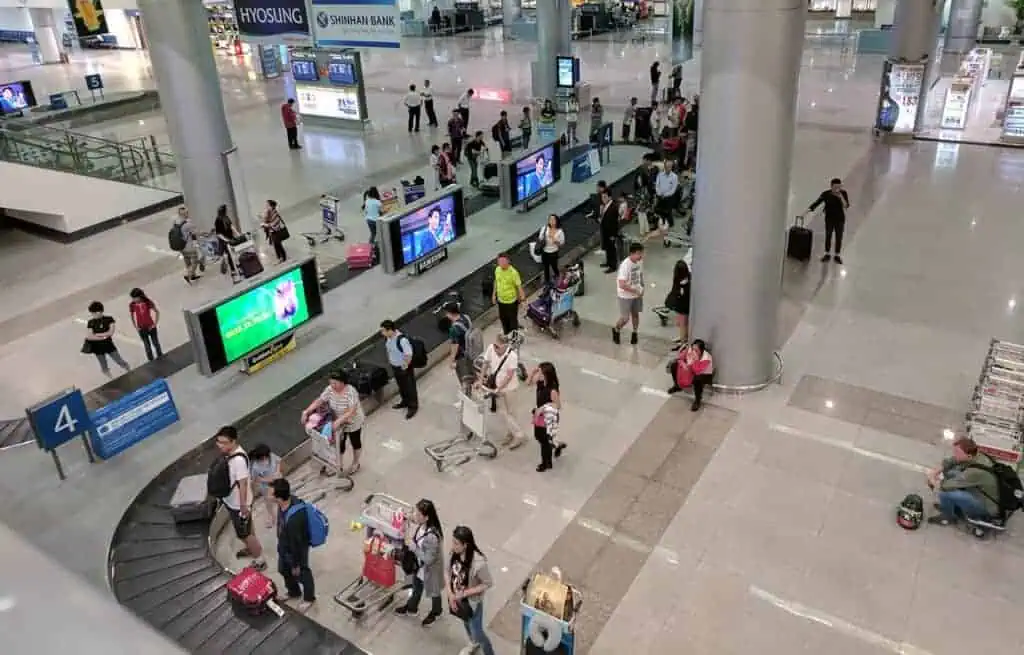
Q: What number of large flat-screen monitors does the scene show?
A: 4